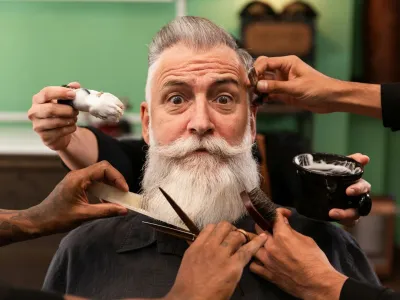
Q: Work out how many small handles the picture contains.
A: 1